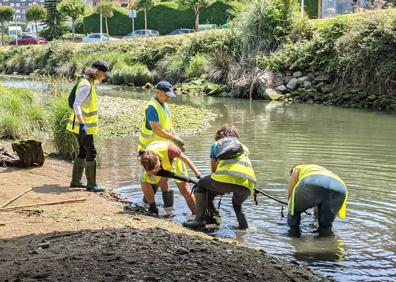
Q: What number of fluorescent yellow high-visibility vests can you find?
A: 5